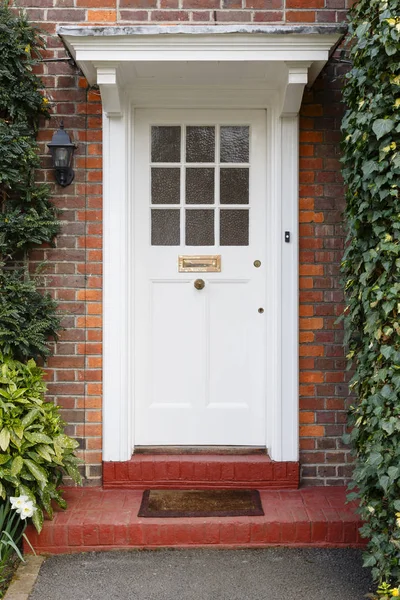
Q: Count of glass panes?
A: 9